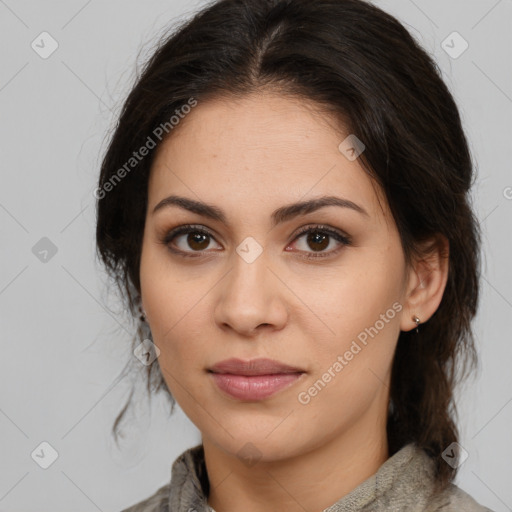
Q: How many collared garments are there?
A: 1